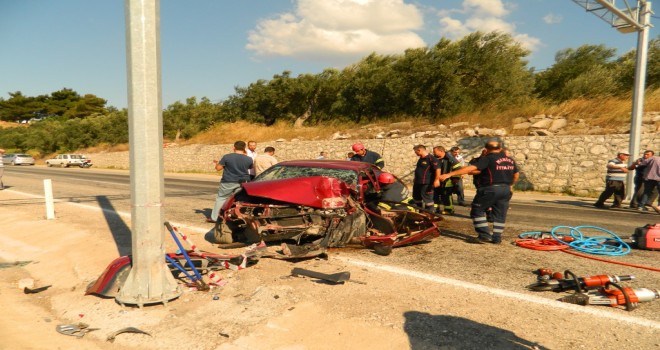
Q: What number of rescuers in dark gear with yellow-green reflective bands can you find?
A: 3